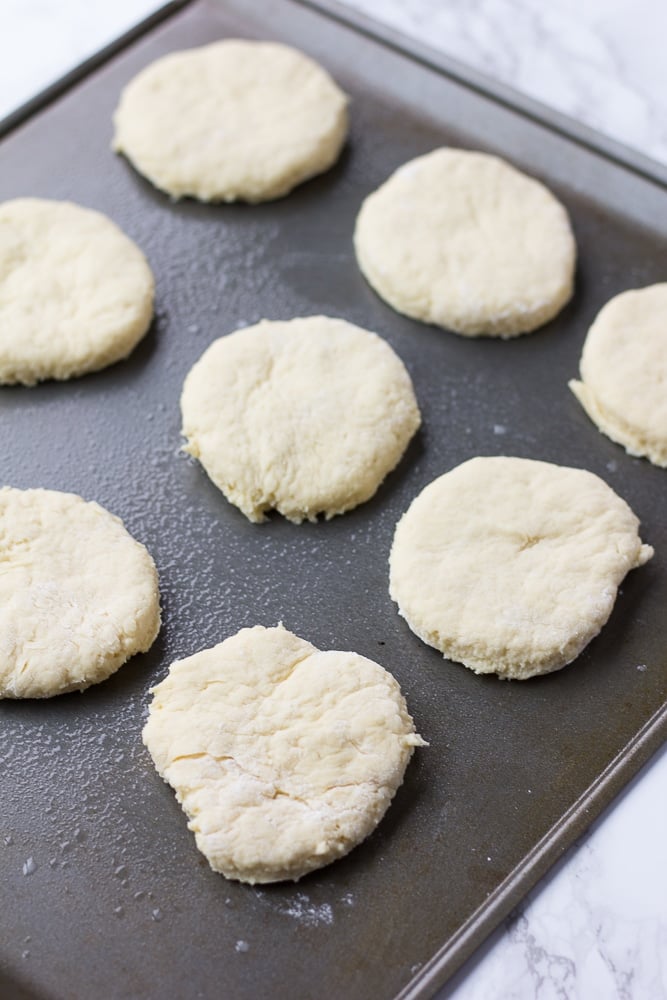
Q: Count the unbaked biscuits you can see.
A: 8